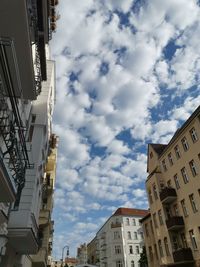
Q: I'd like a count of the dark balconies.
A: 3